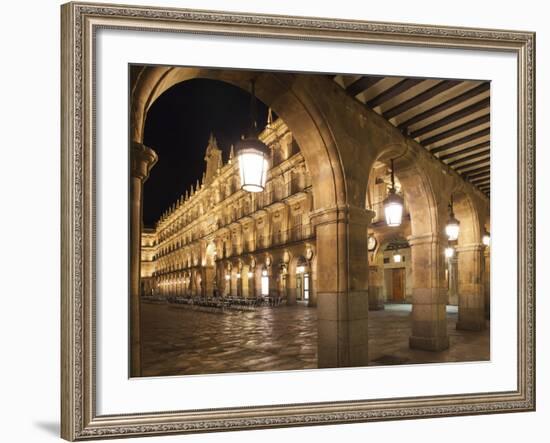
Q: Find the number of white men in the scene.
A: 0